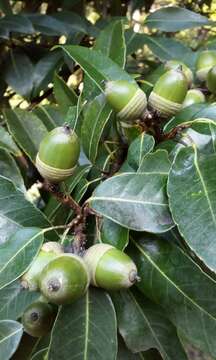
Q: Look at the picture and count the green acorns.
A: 11